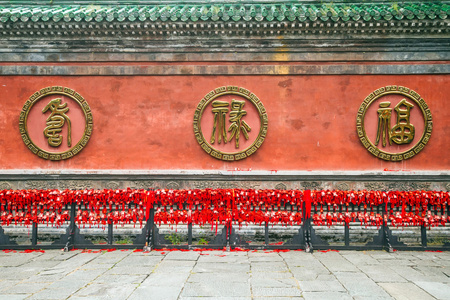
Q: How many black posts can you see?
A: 11